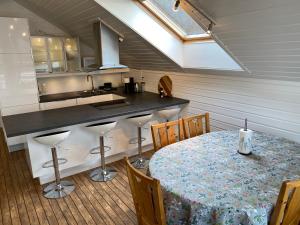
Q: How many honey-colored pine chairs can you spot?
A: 4